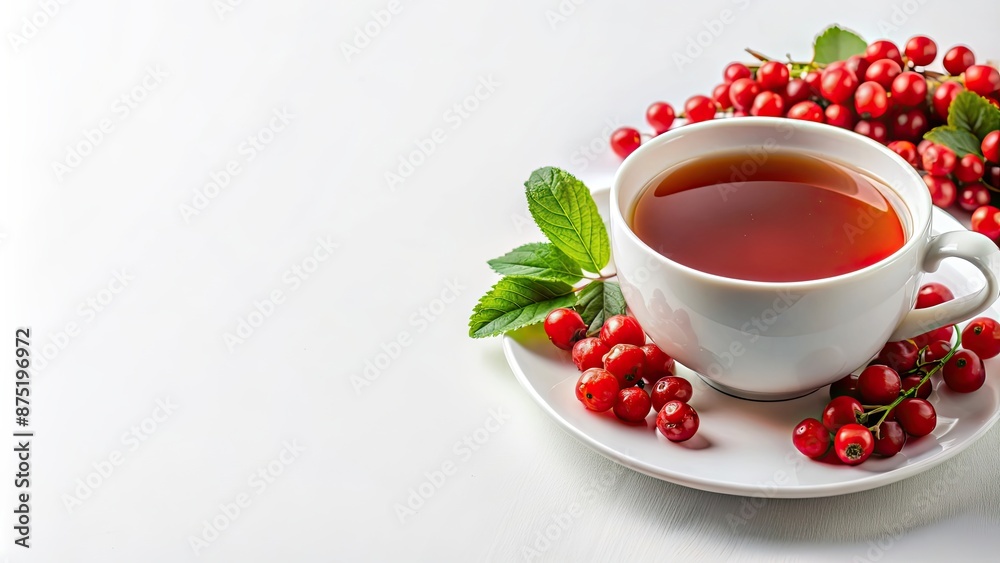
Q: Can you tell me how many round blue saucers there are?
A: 0